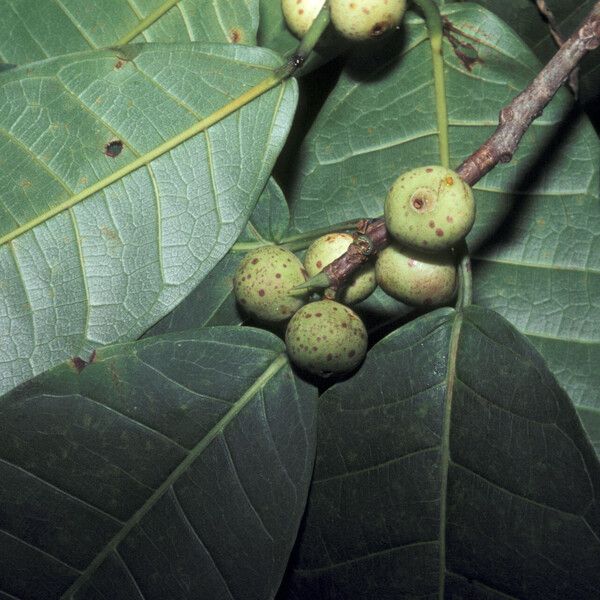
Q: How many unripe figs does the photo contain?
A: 7